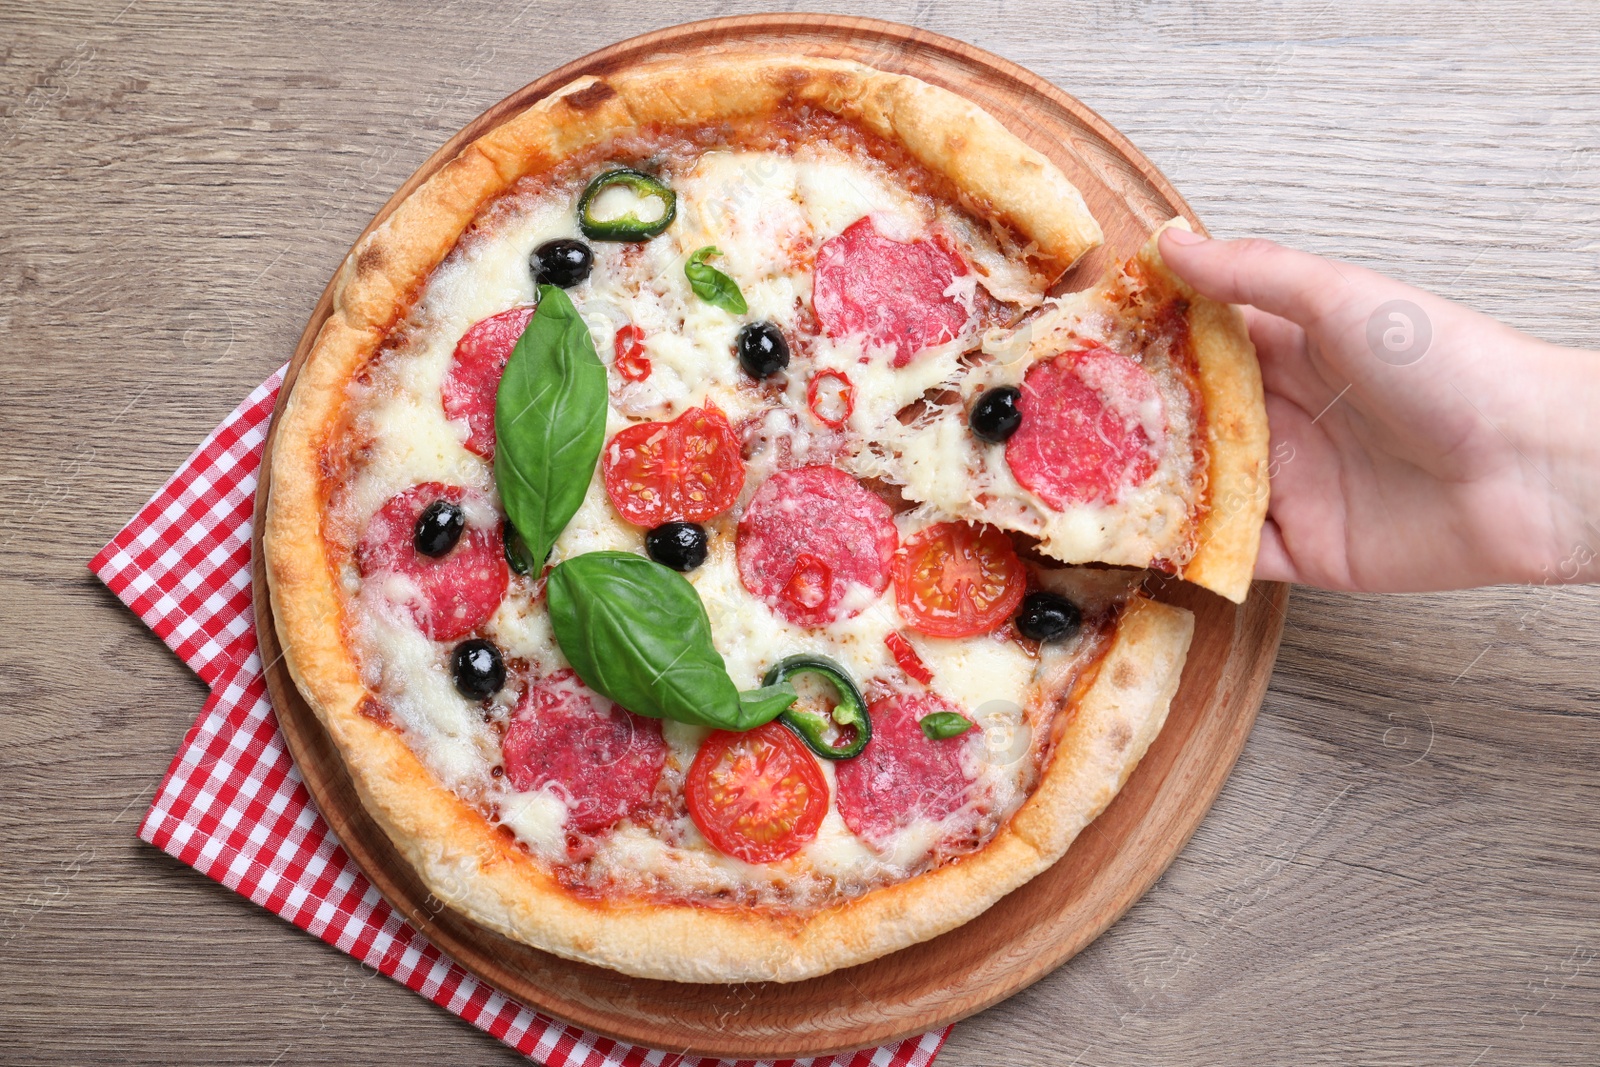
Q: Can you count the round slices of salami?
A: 7